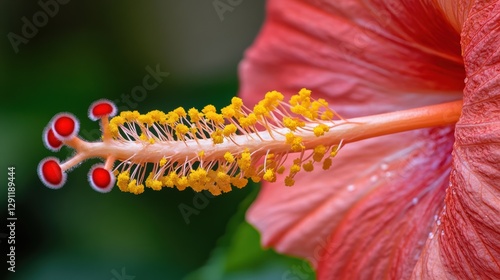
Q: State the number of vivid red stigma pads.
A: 5